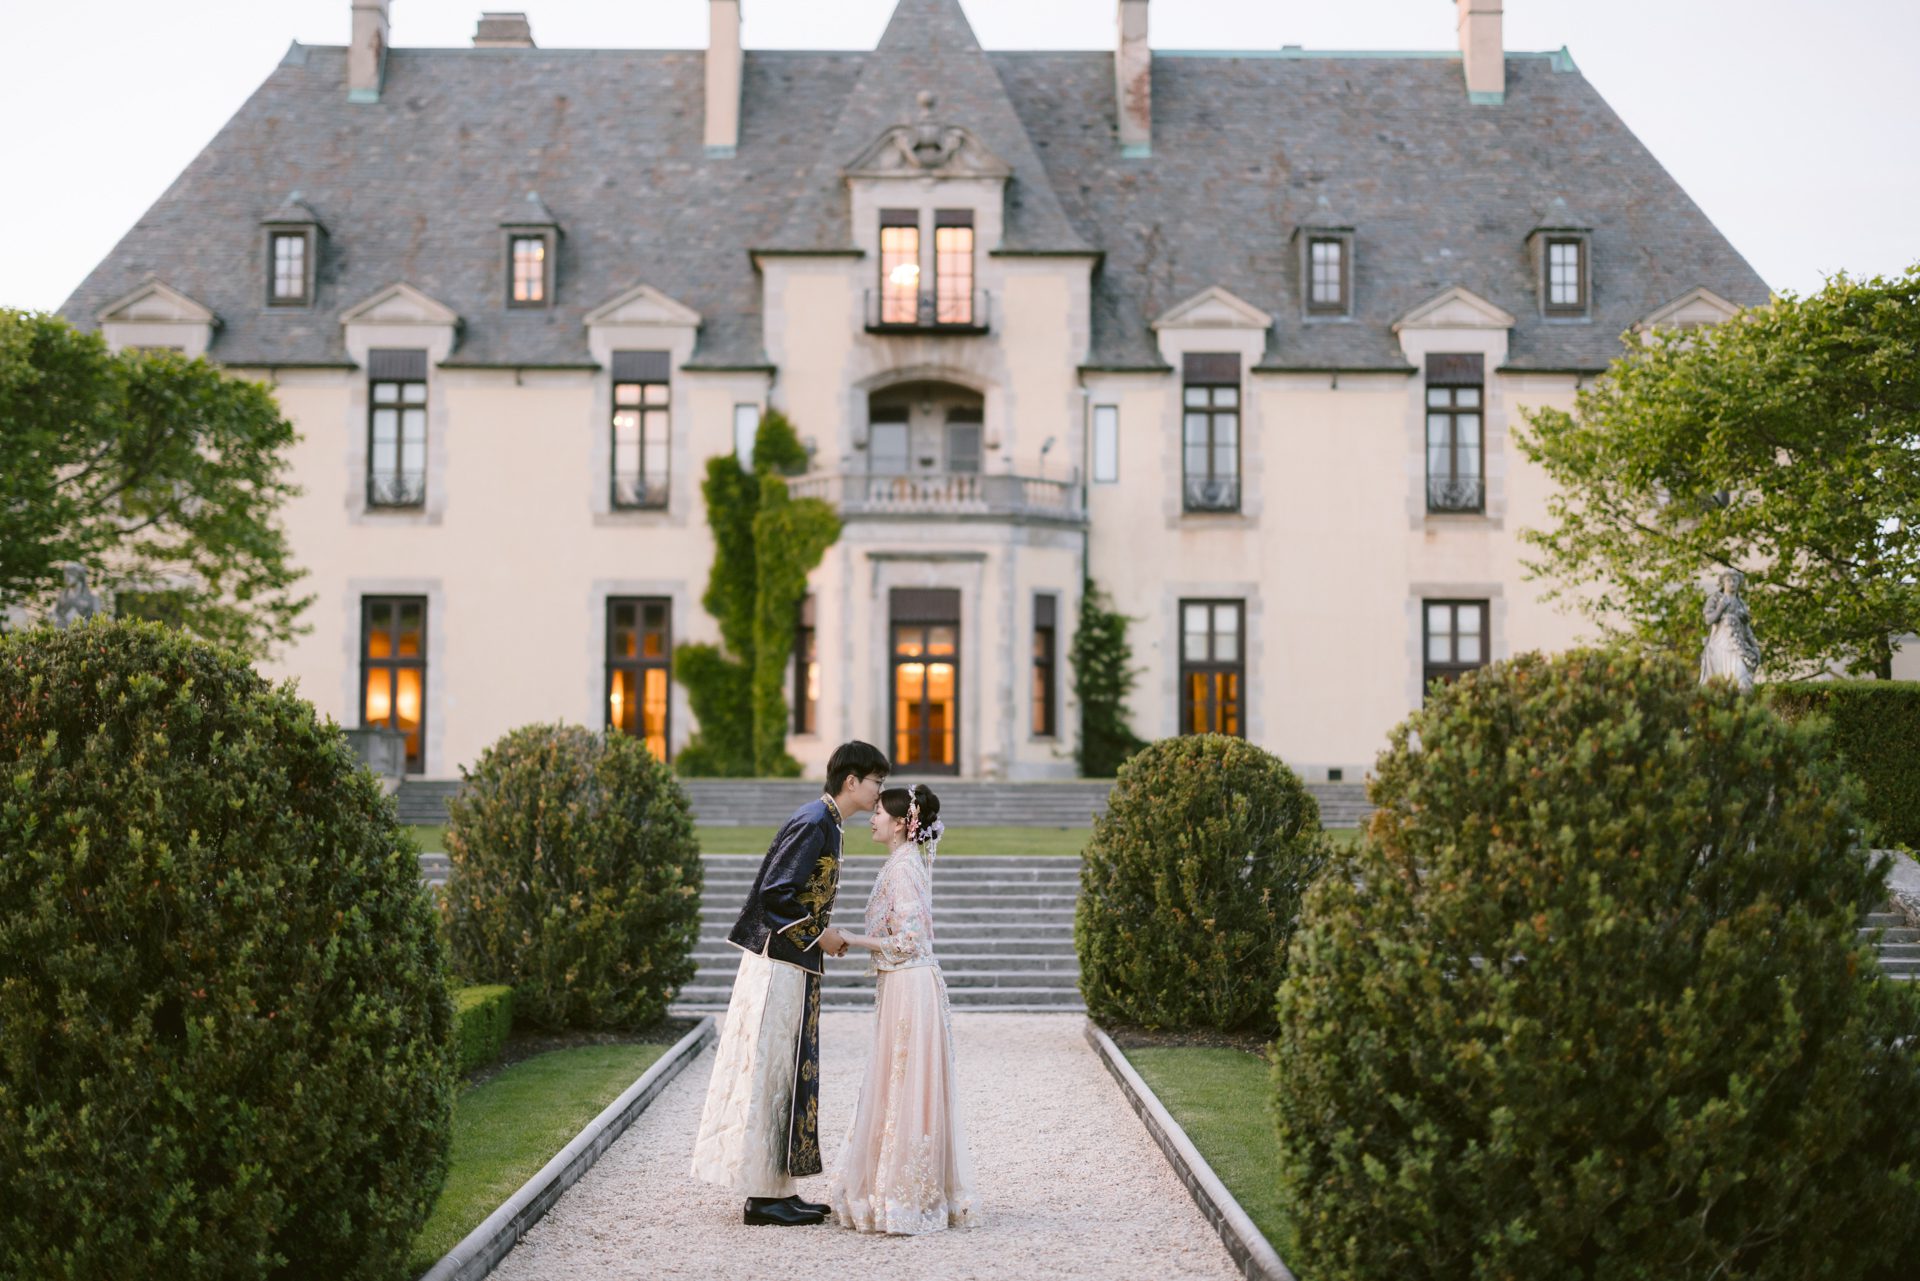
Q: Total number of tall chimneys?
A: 4